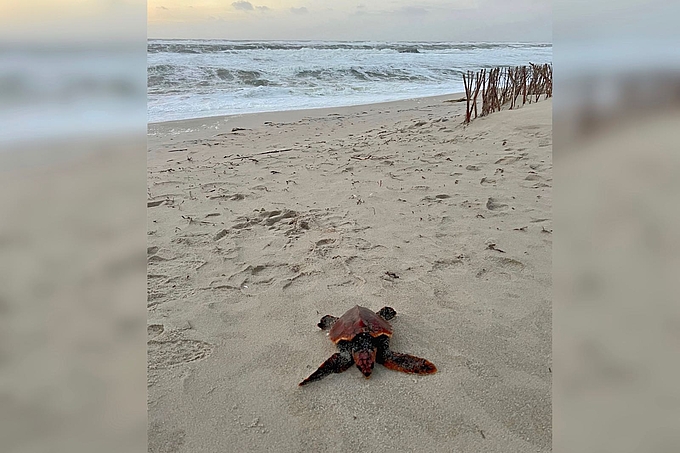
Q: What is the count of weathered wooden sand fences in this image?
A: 1